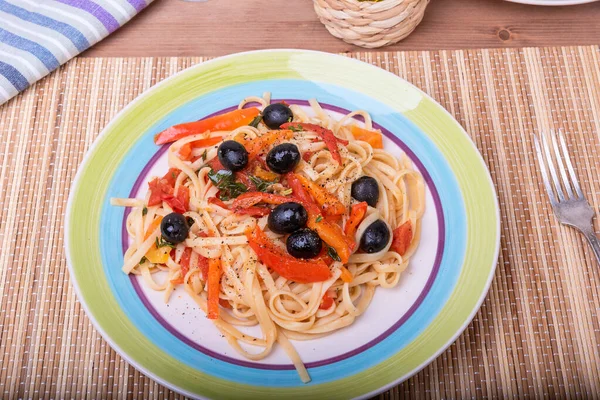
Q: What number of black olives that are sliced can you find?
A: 0